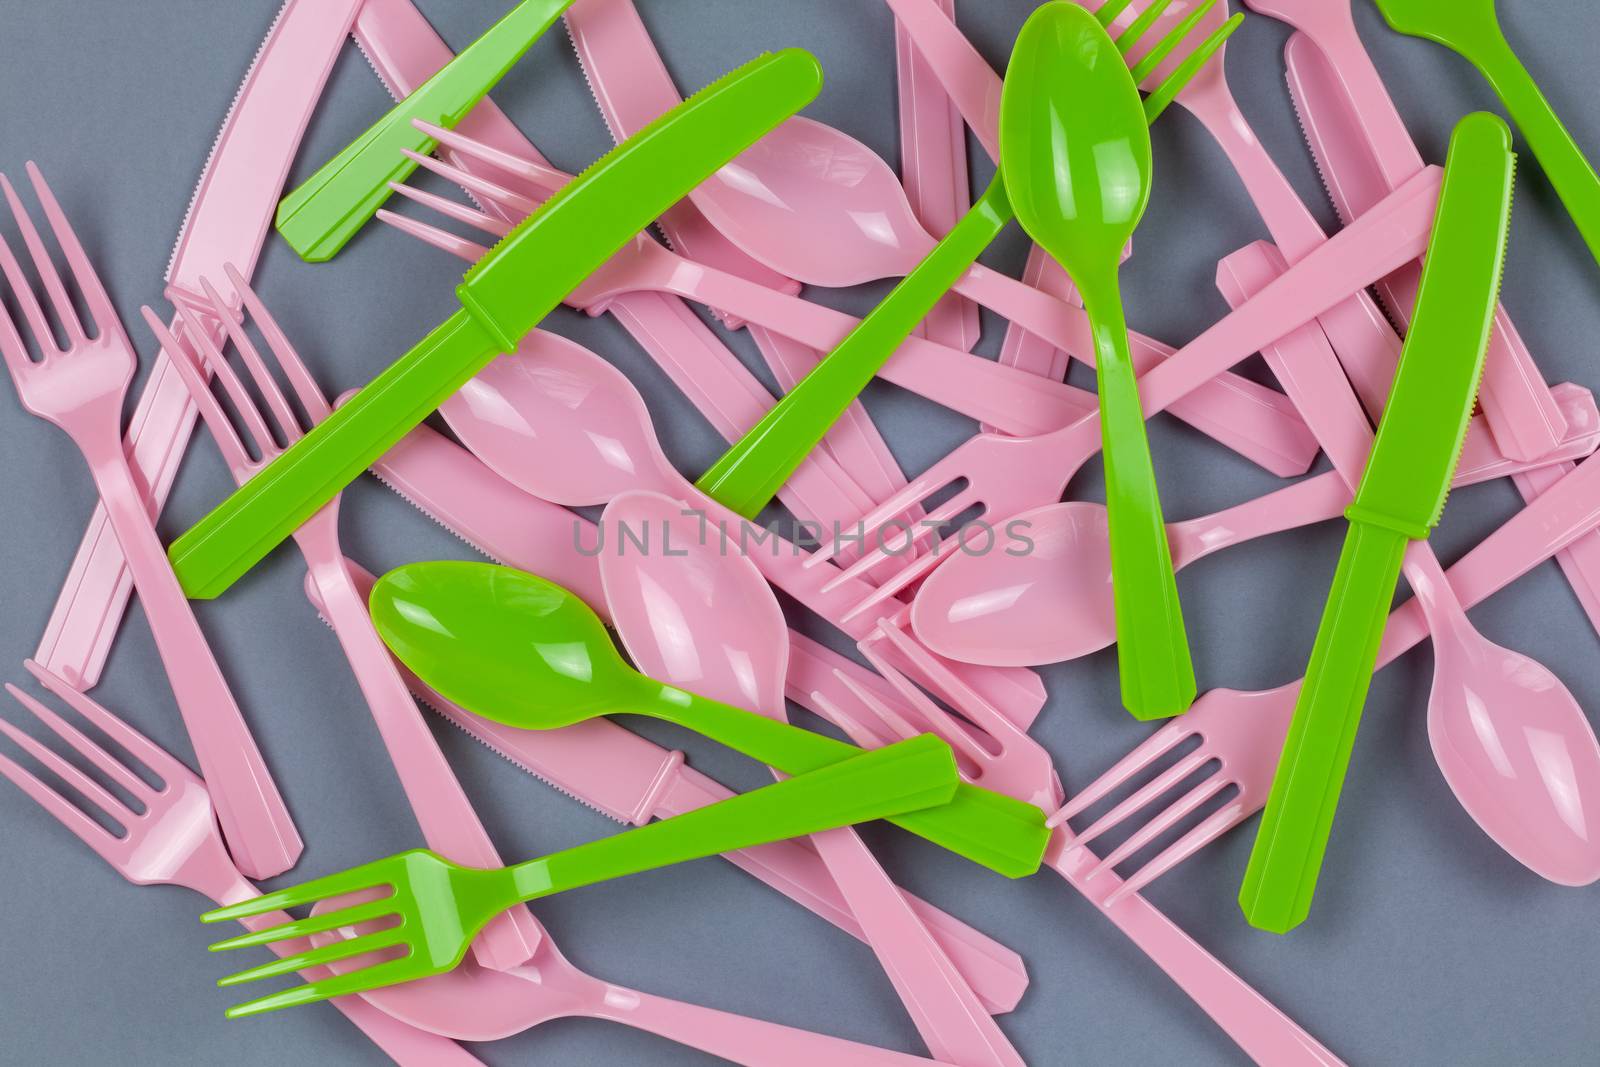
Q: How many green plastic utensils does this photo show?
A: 8